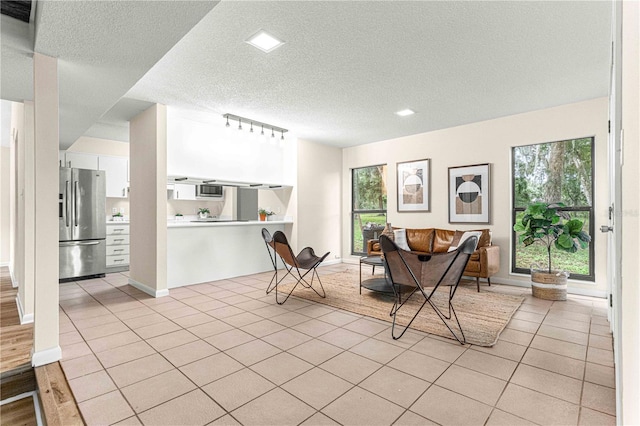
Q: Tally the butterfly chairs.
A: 2